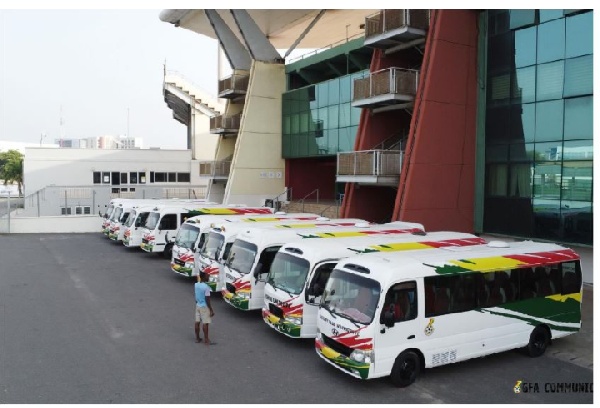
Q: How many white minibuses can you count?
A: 9